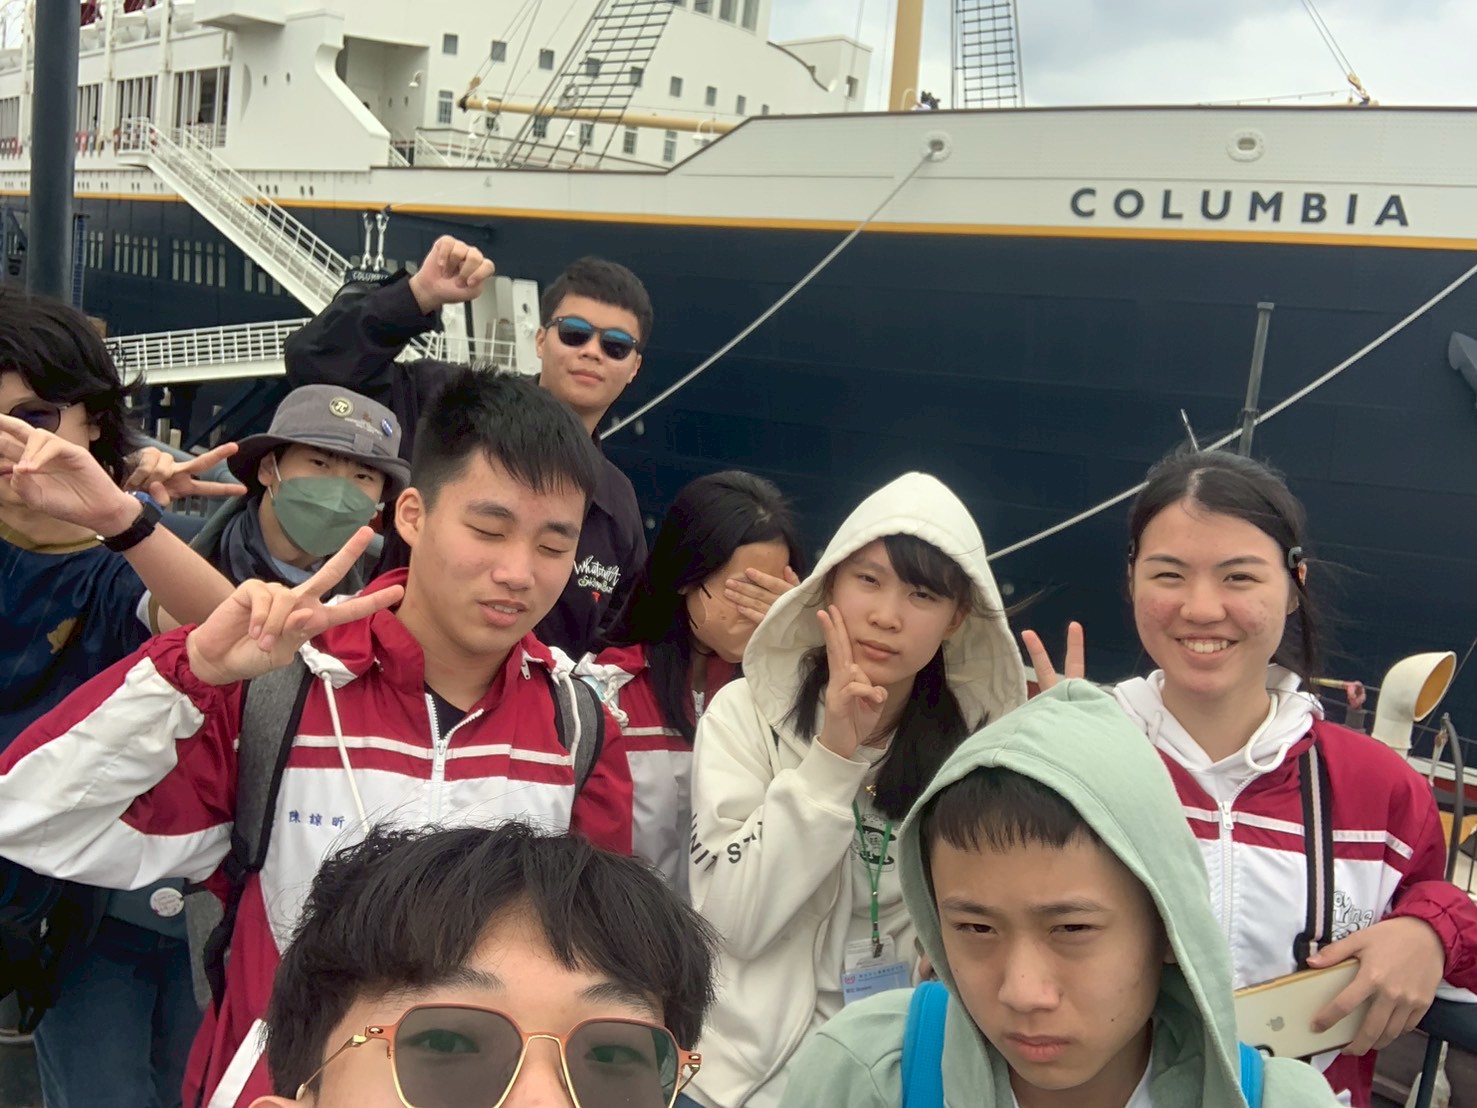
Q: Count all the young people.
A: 9